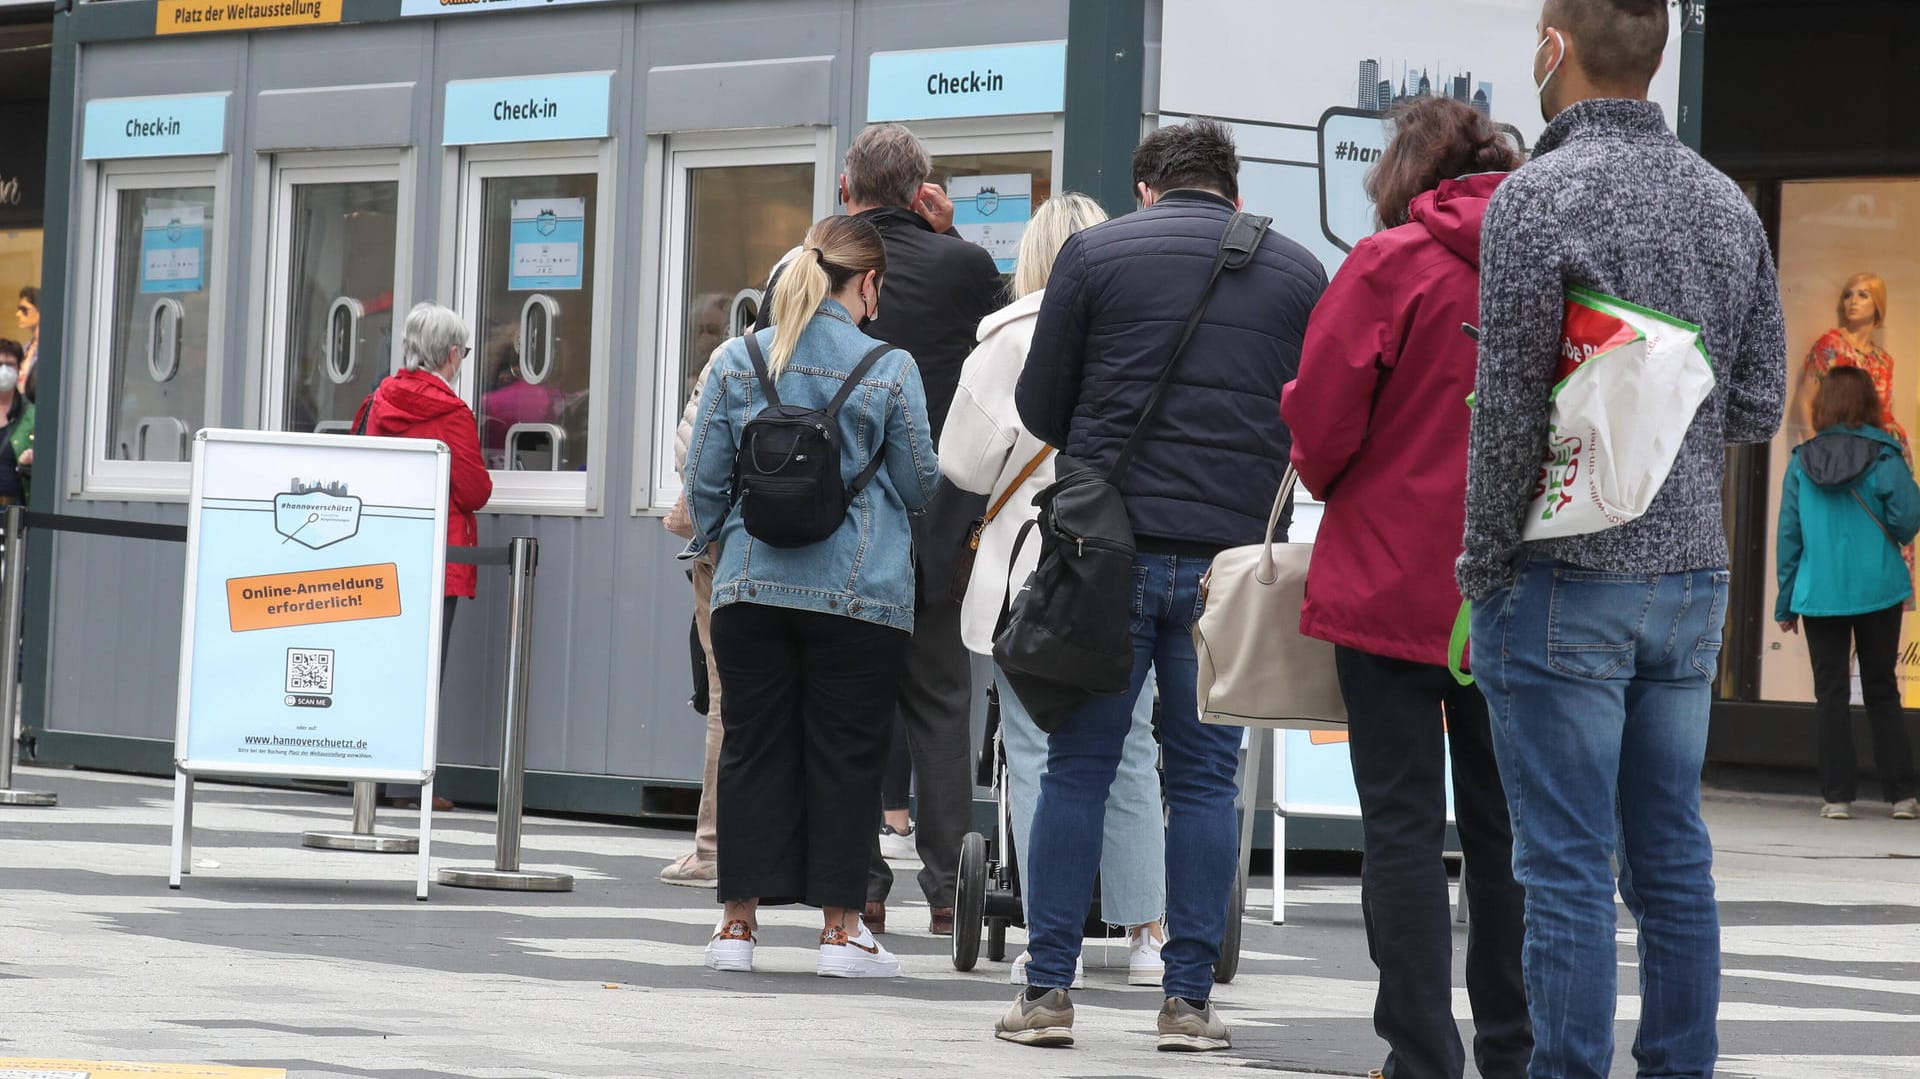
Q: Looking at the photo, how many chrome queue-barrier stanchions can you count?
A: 3